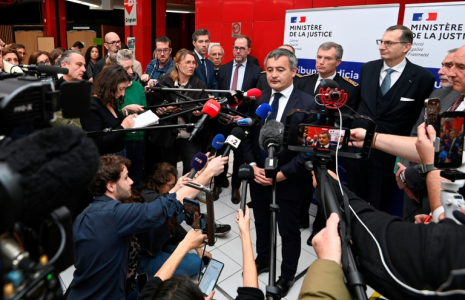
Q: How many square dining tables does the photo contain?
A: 0